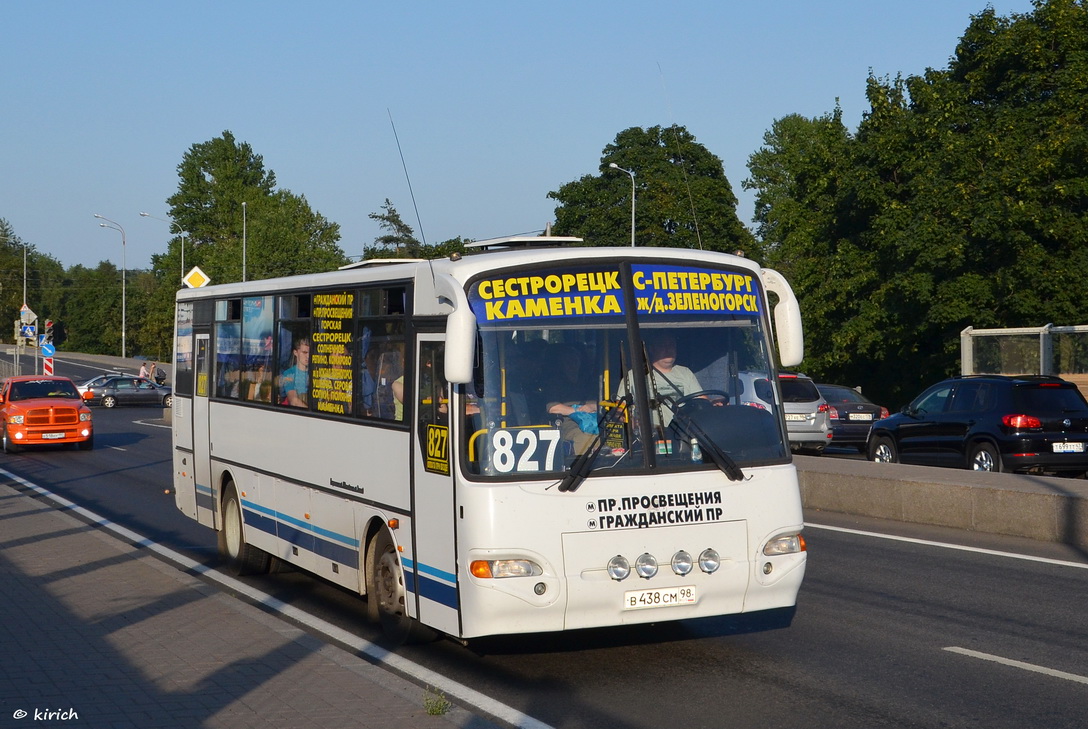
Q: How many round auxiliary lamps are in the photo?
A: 4